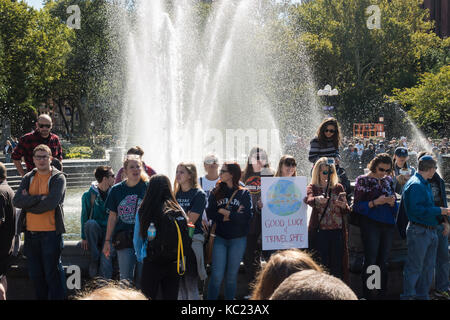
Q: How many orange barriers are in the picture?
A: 1